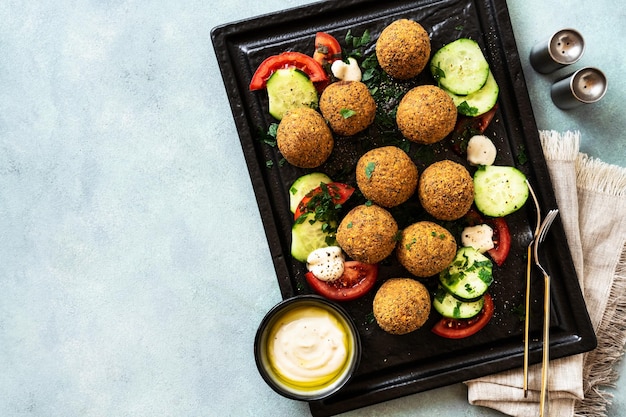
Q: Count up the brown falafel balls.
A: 9